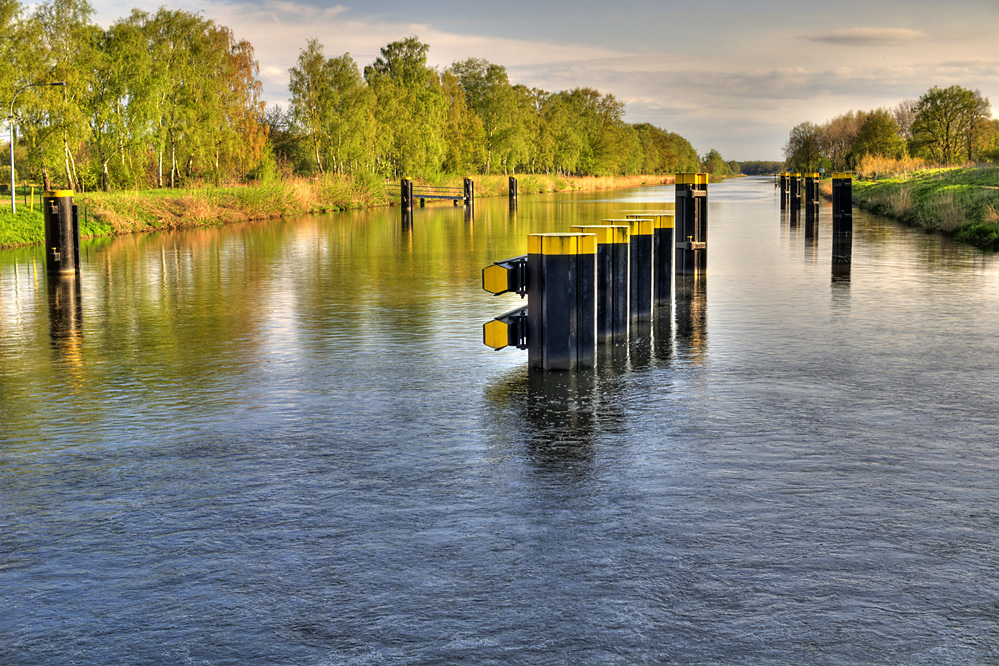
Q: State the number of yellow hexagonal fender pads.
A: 2